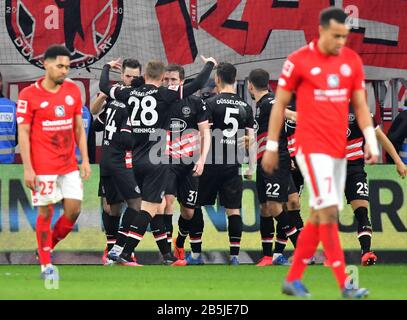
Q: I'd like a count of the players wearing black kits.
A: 8